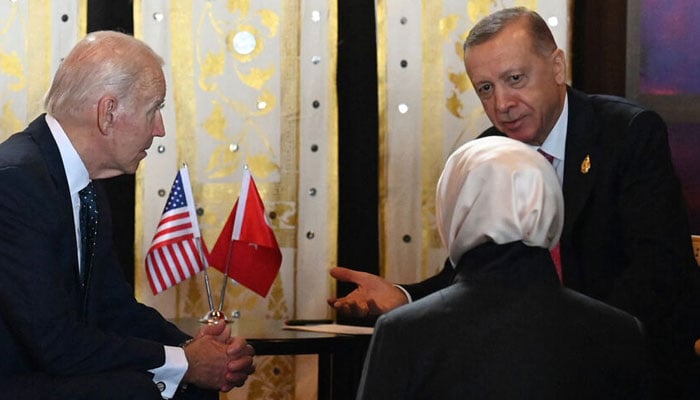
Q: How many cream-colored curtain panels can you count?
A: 3